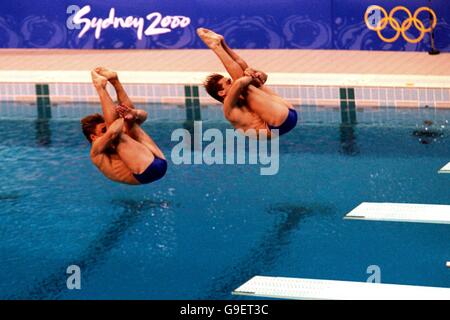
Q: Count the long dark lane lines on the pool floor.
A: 2